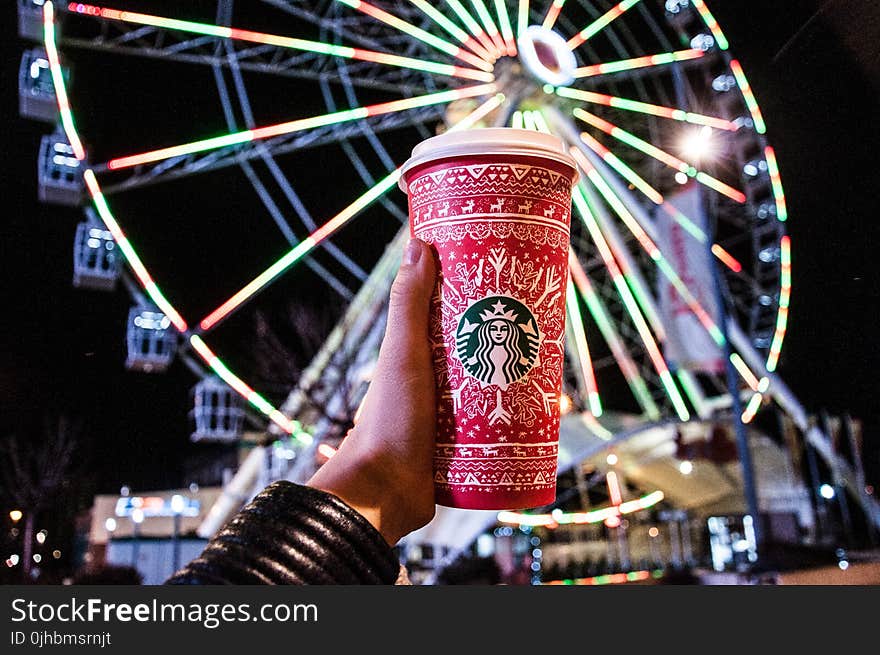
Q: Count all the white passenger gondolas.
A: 6